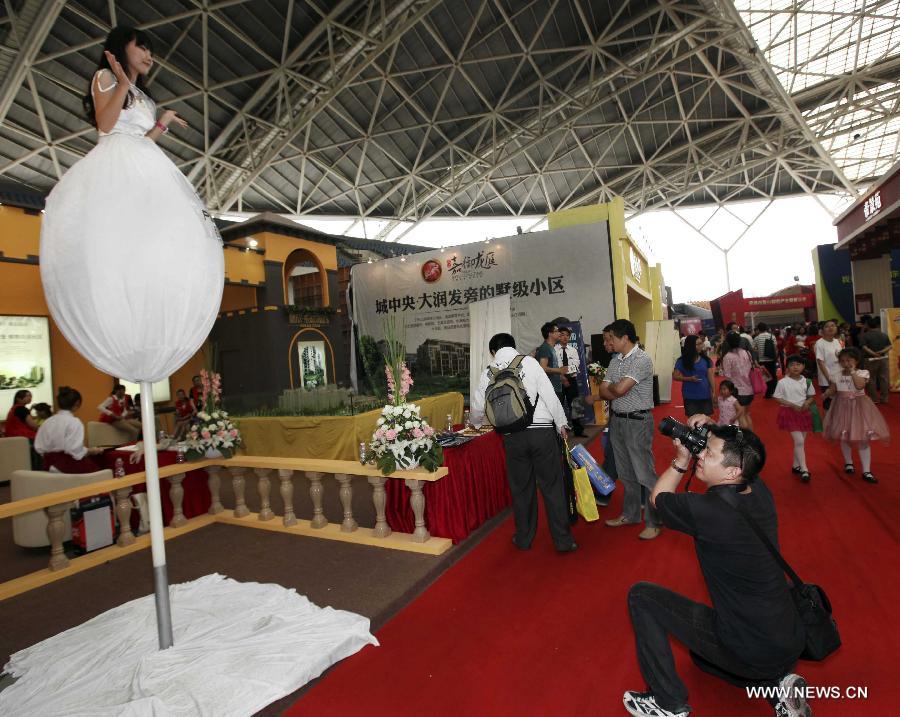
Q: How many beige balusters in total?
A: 11